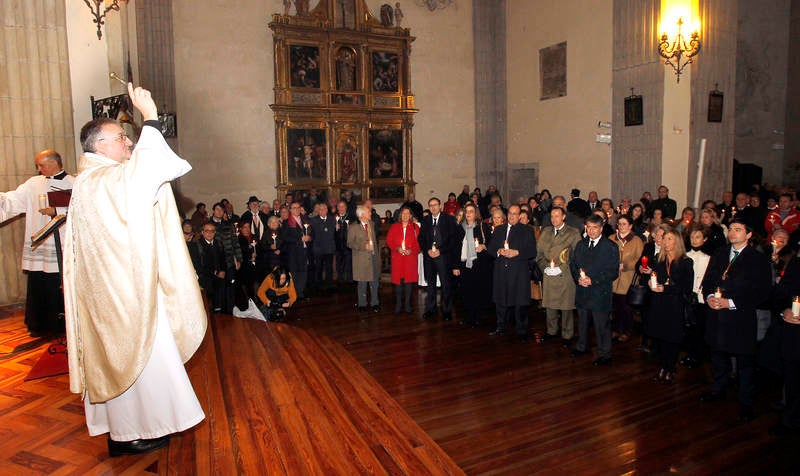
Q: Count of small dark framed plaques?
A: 2